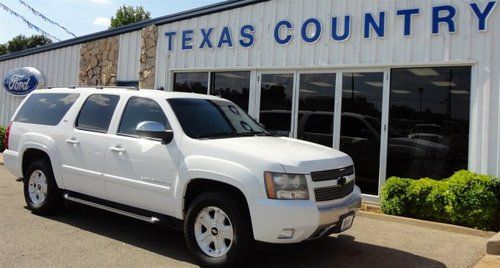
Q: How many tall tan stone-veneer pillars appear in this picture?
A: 2